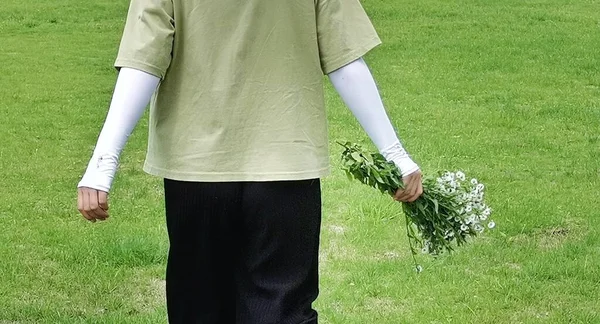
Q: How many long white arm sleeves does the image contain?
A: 2